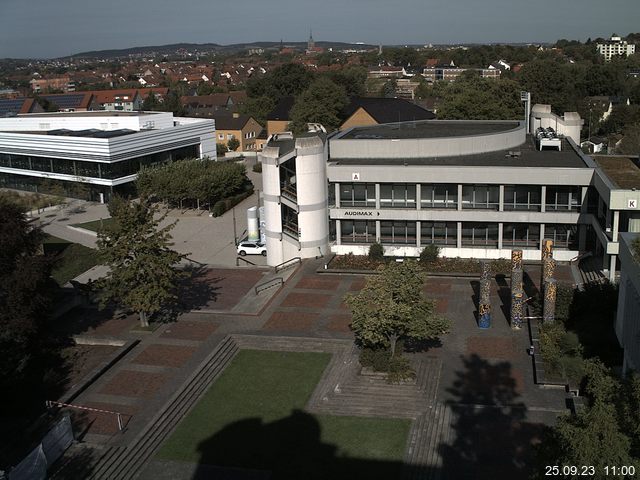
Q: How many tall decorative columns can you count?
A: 3